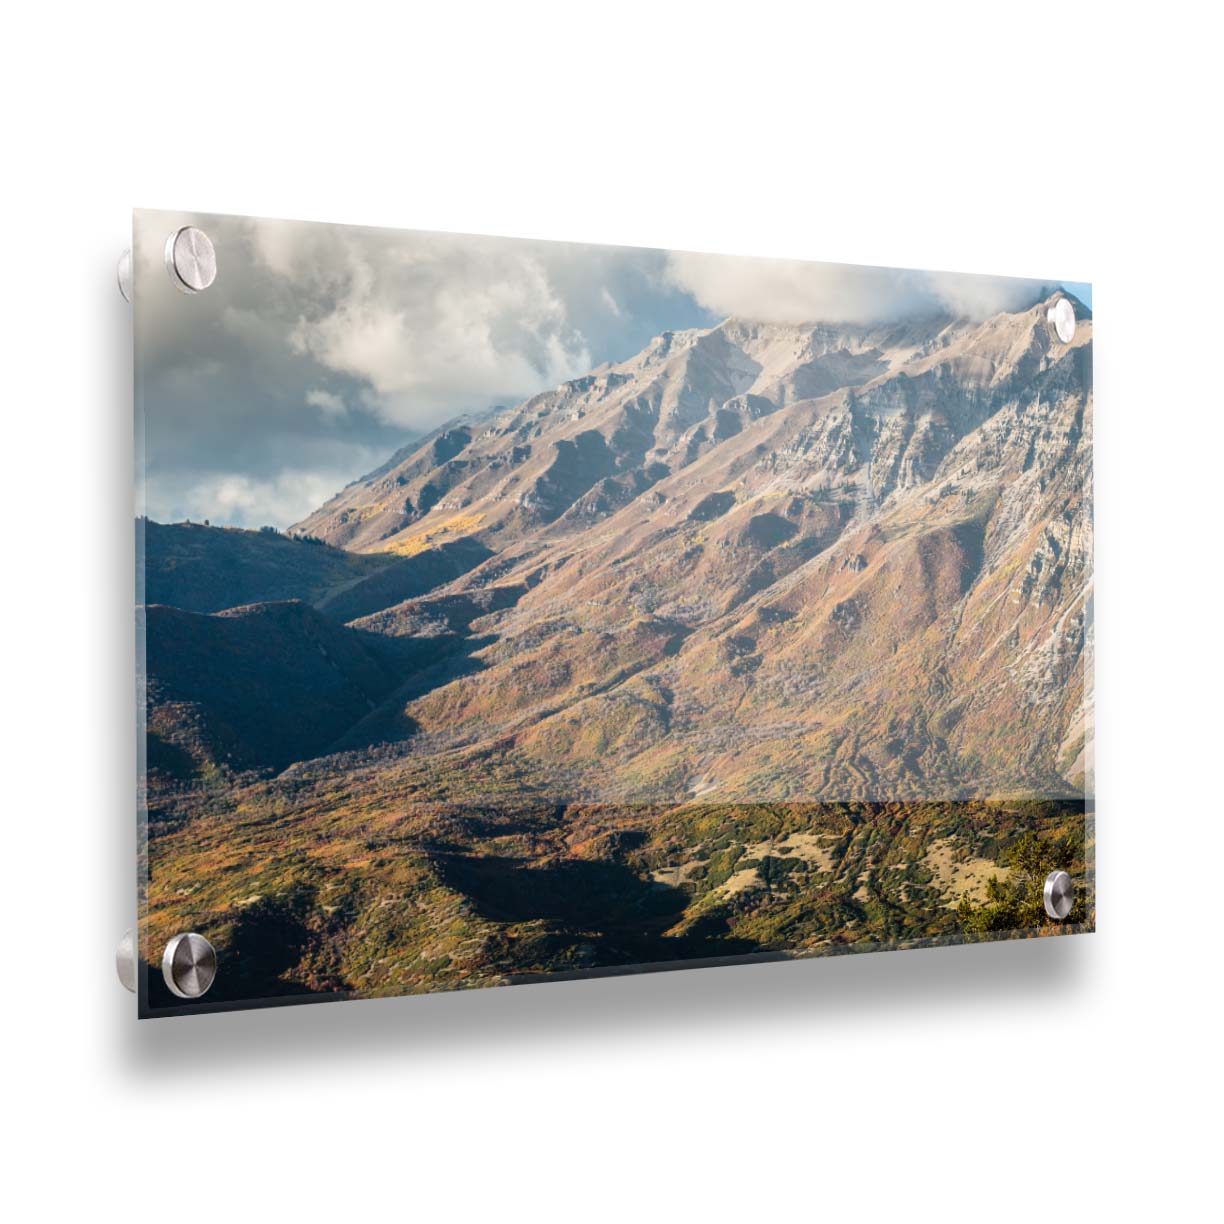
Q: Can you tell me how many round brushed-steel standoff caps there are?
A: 4